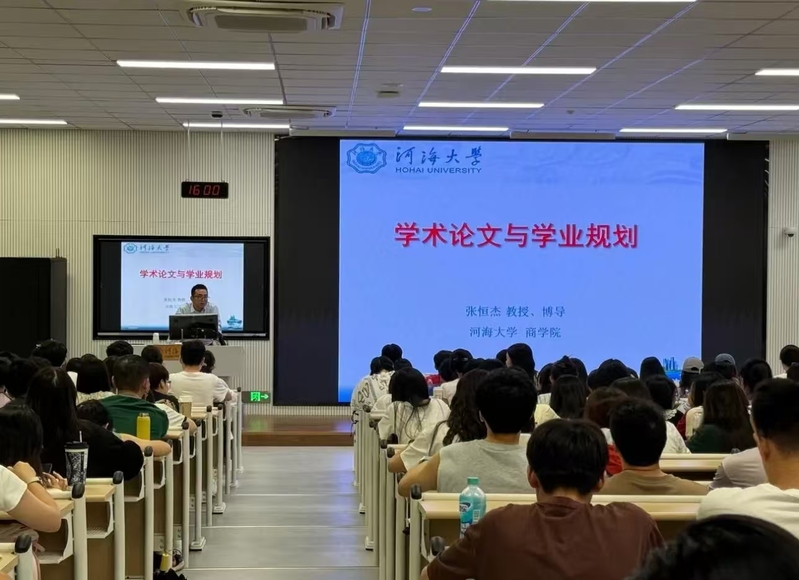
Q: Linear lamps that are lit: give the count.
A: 12